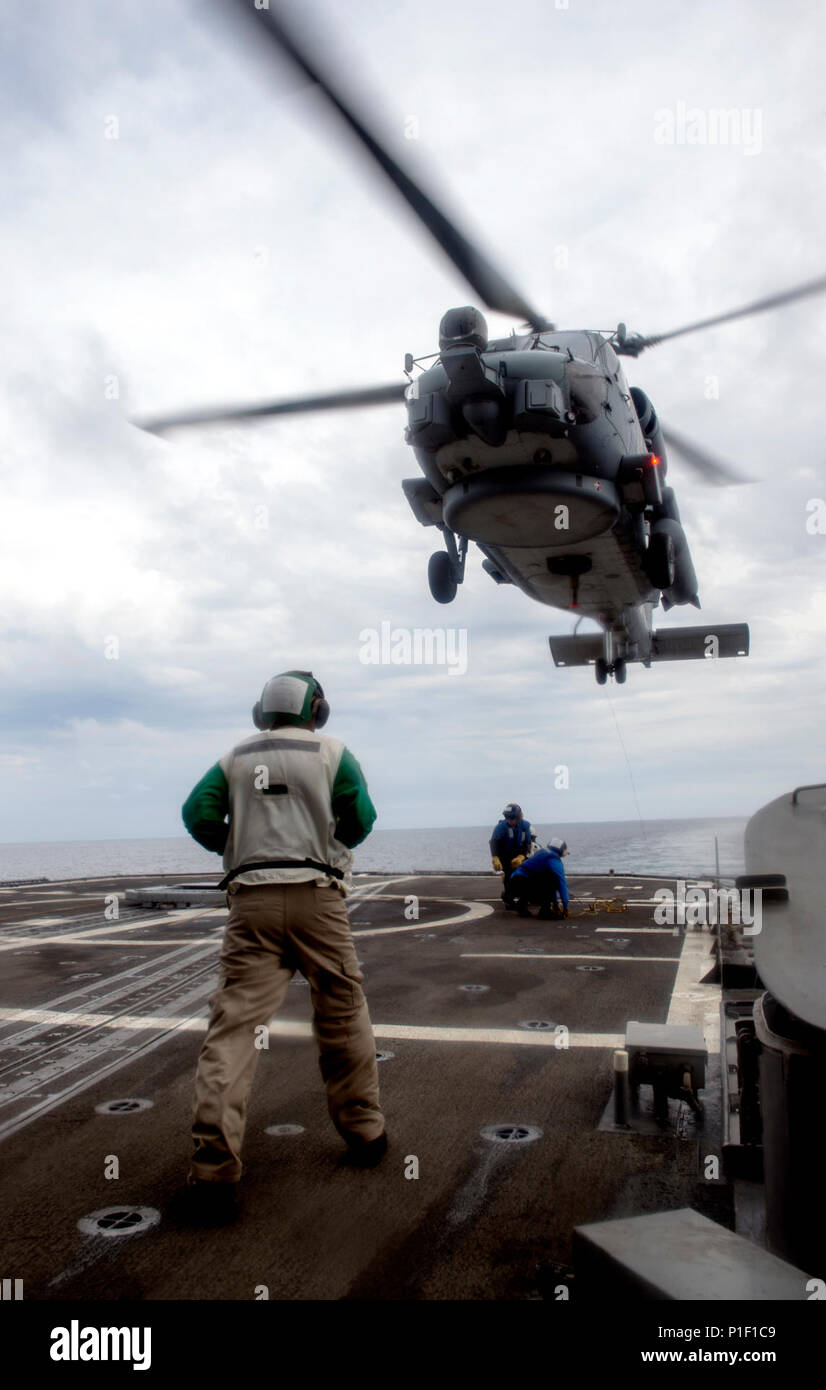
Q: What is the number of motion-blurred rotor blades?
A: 4